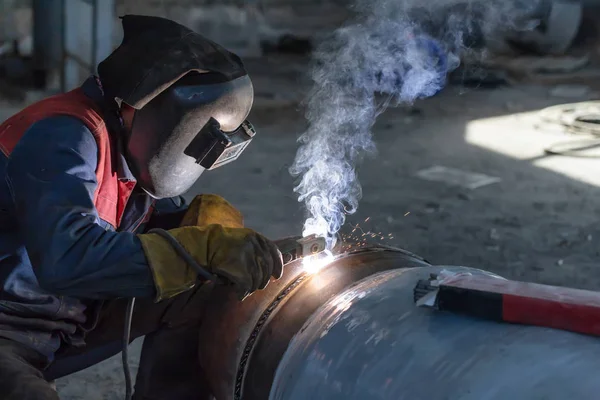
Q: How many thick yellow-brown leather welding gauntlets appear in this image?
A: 2